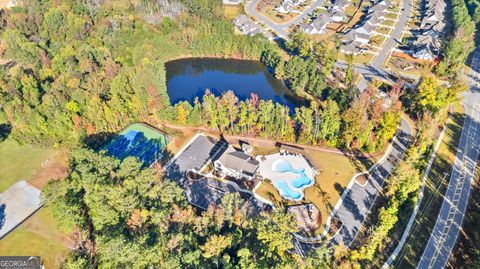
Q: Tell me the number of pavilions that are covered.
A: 1